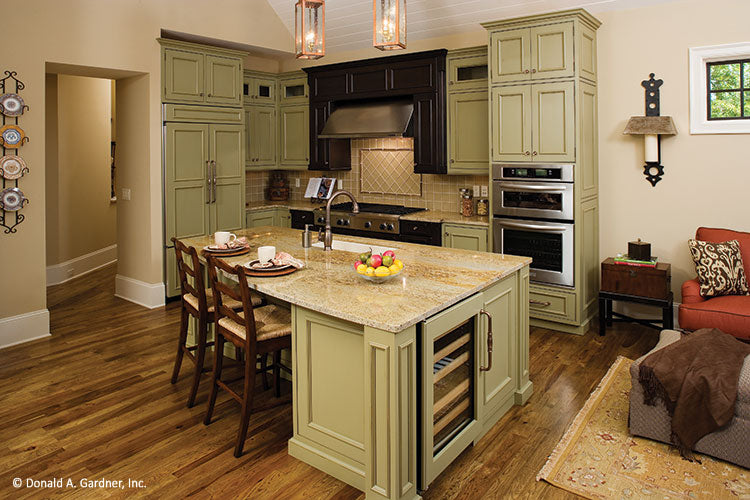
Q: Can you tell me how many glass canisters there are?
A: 3